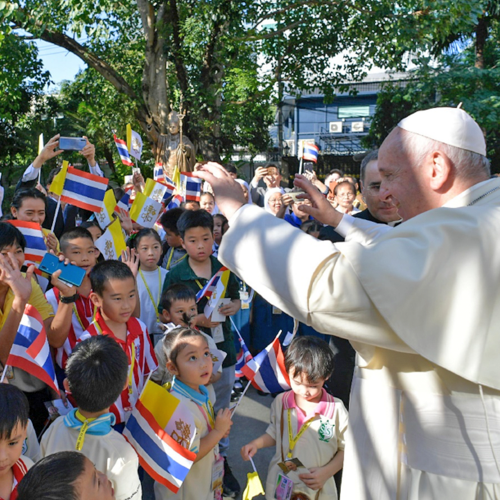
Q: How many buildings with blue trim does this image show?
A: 1